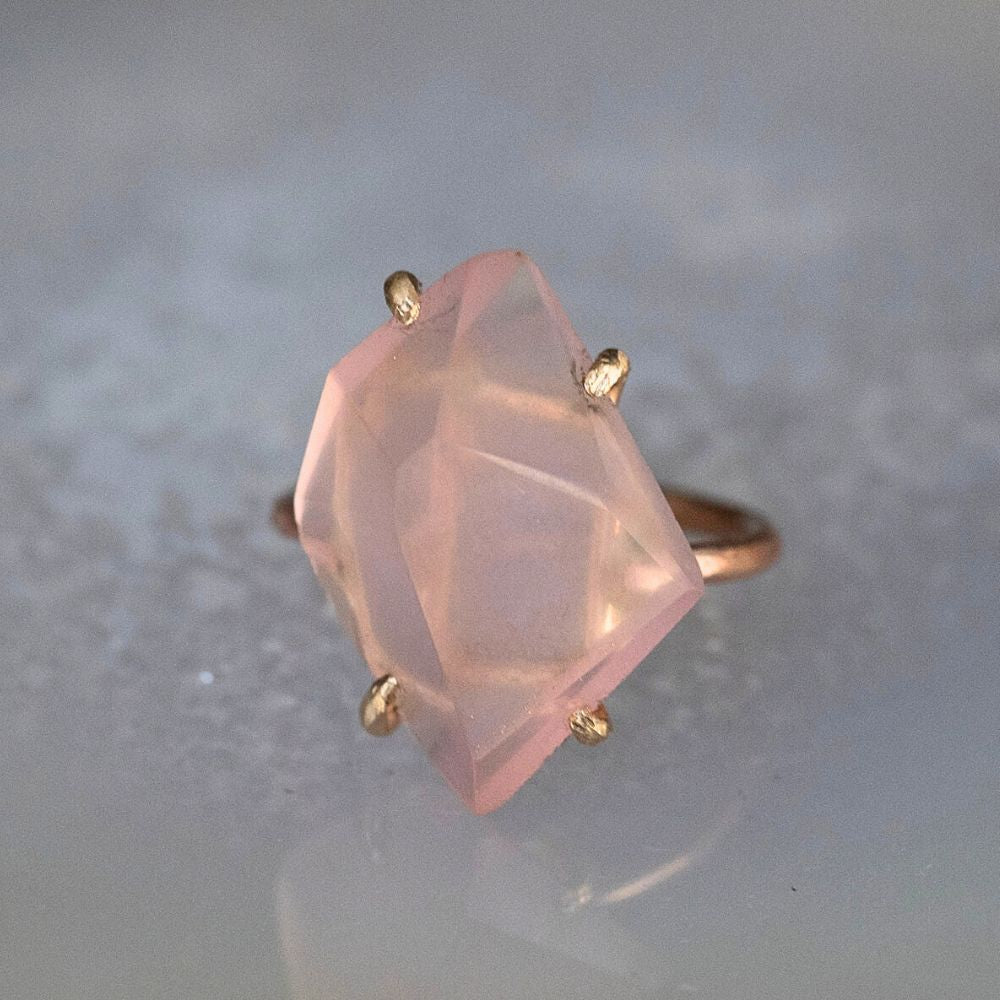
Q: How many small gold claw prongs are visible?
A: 4